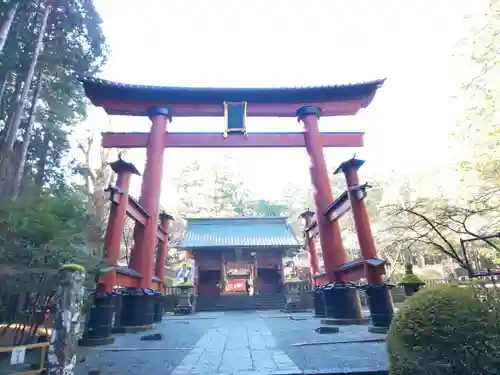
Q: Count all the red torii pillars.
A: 6